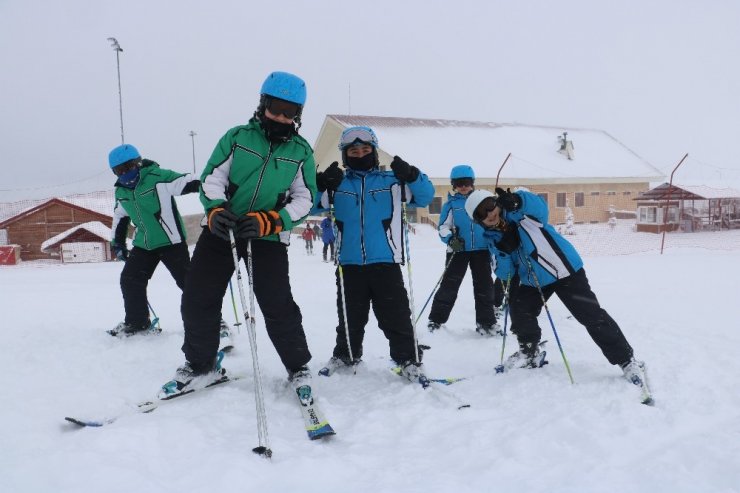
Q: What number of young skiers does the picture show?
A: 5